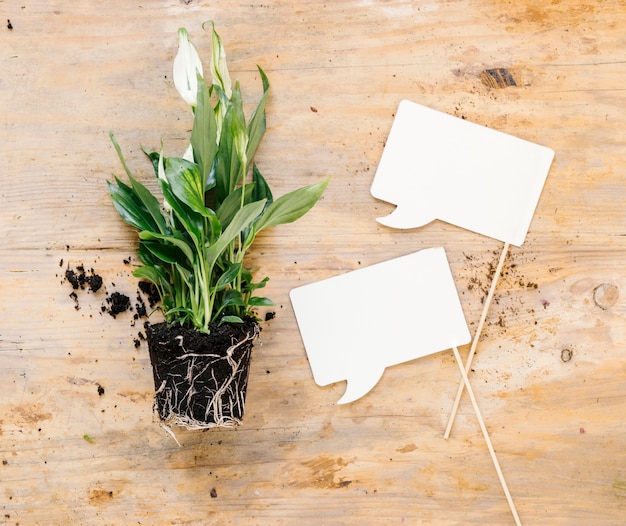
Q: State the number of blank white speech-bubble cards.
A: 2